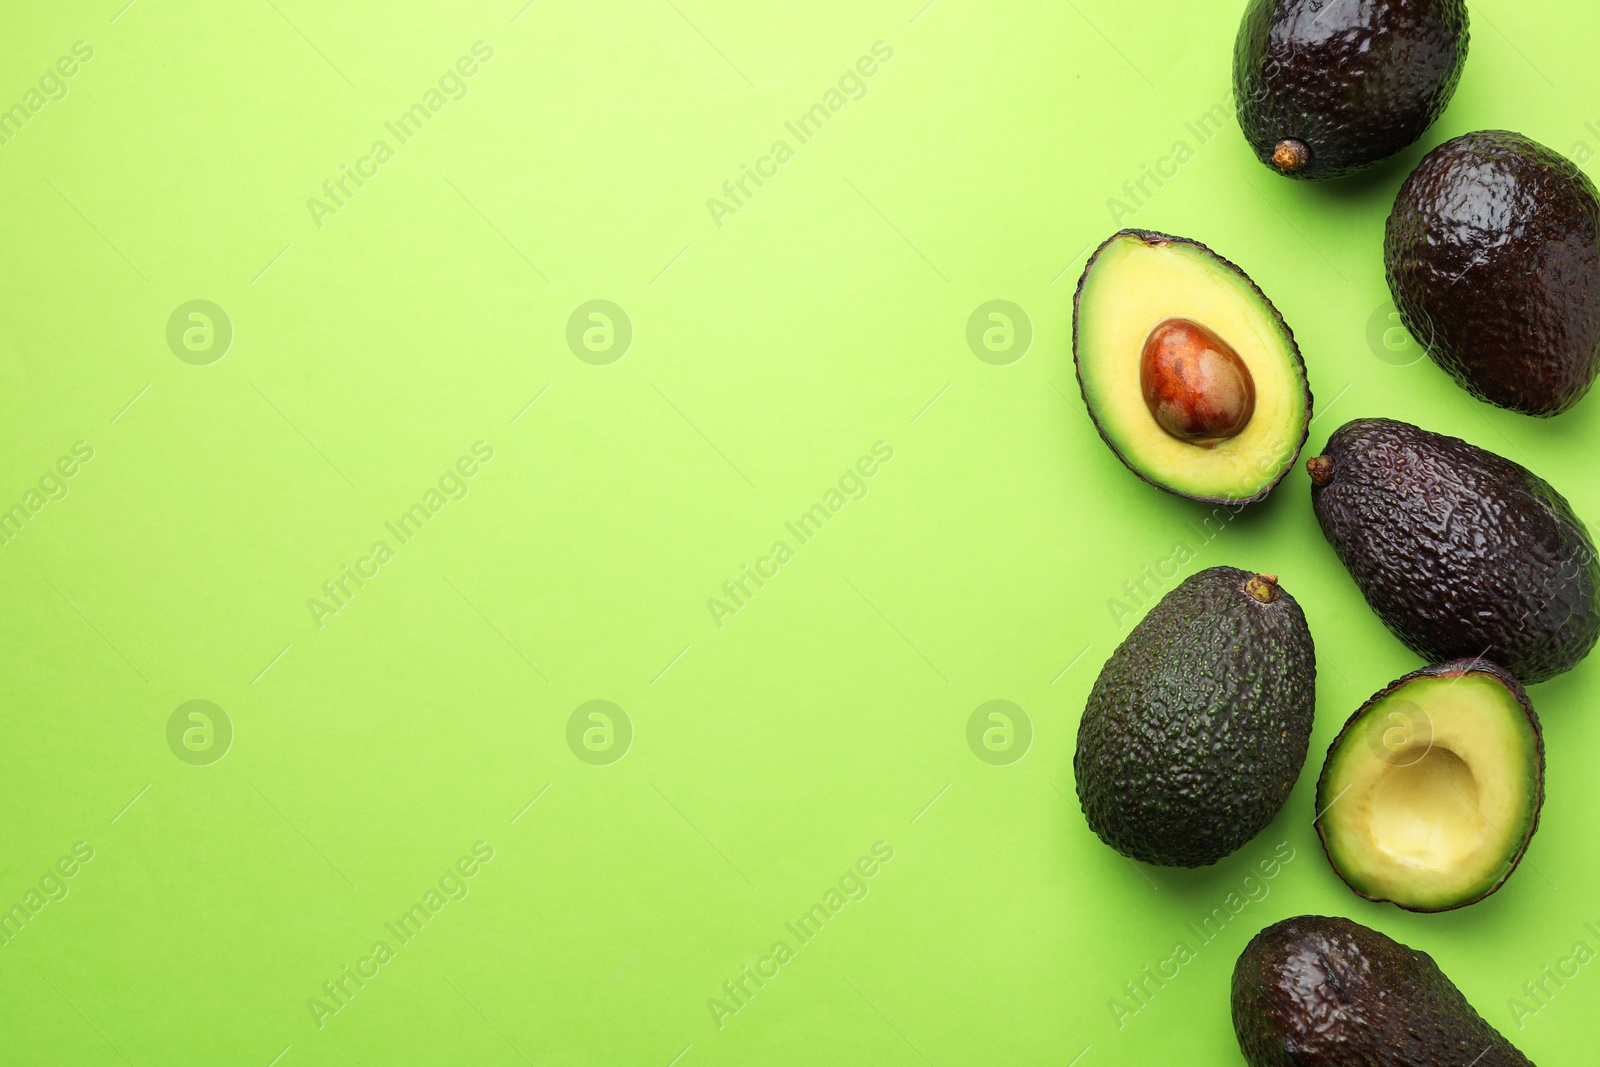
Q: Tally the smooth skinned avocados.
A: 0